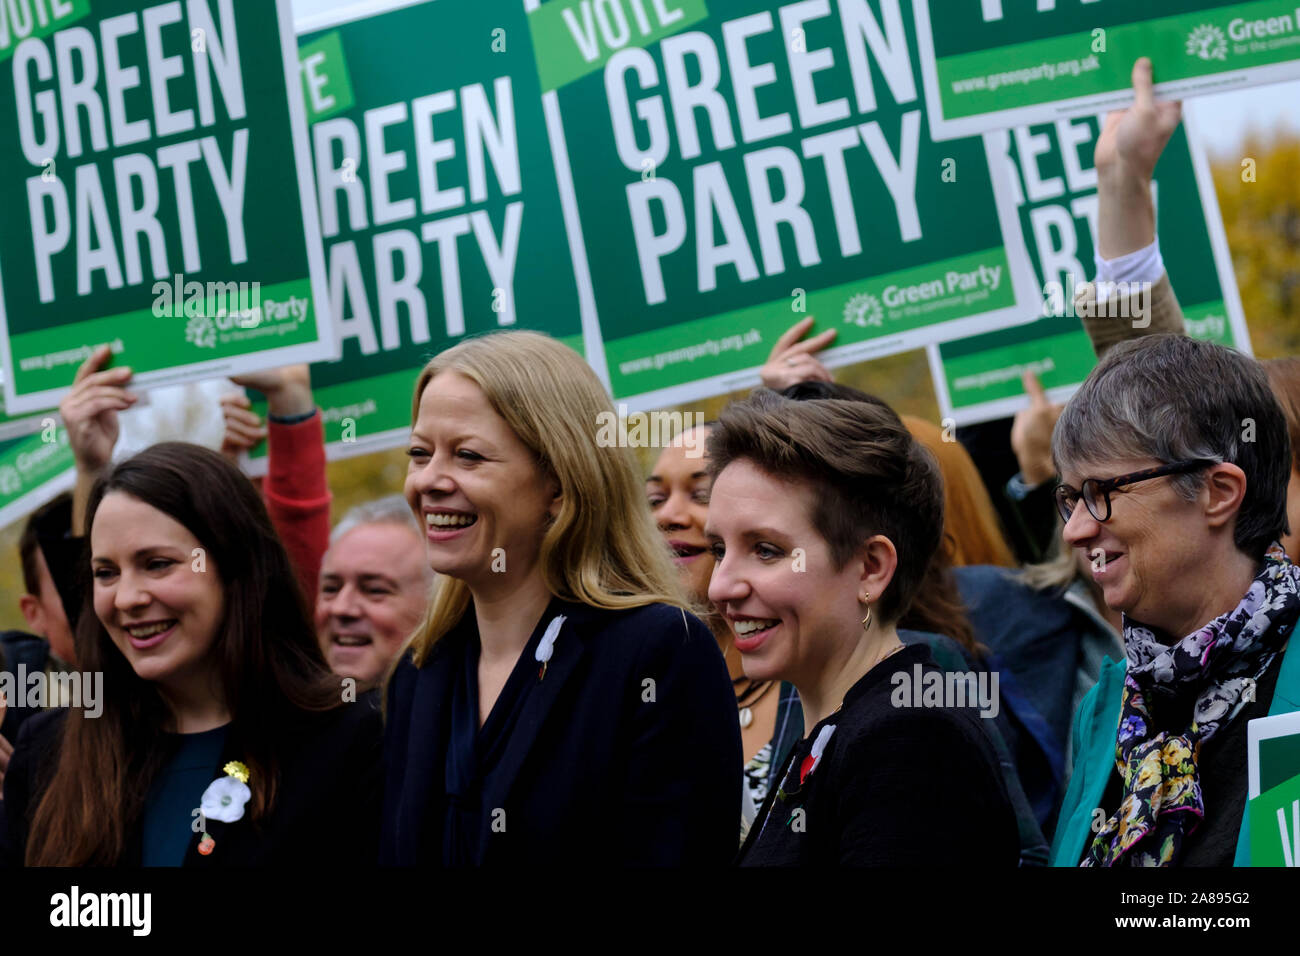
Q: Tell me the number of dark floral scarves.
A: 1